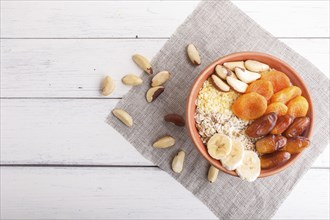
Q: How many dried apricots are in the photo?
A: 6